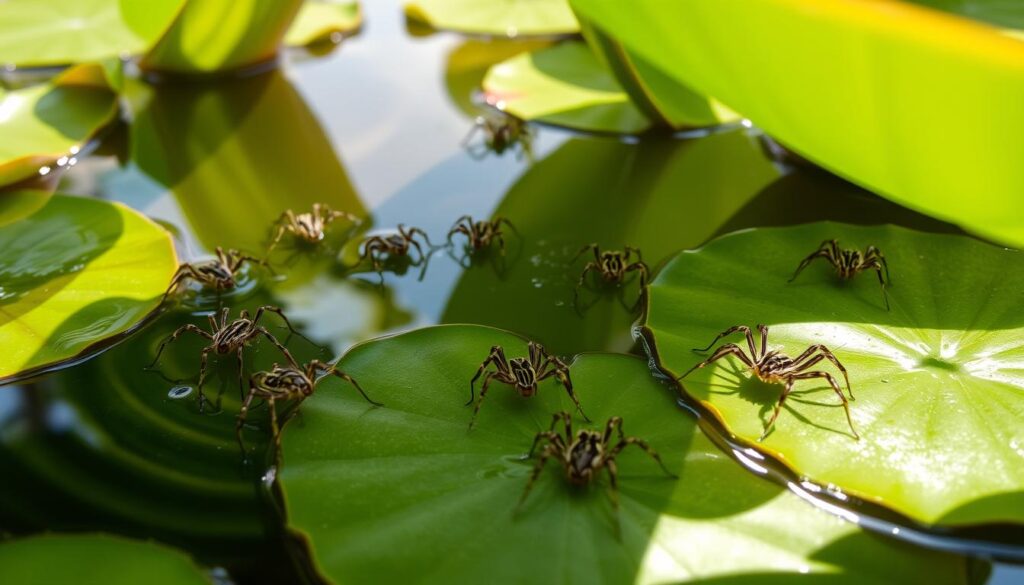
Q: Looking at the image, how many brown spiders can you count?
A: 12